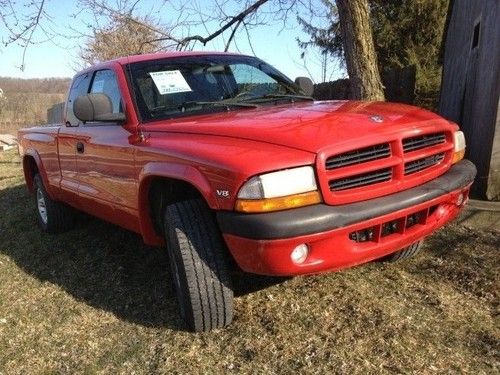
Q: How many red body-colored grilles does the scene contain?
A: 1